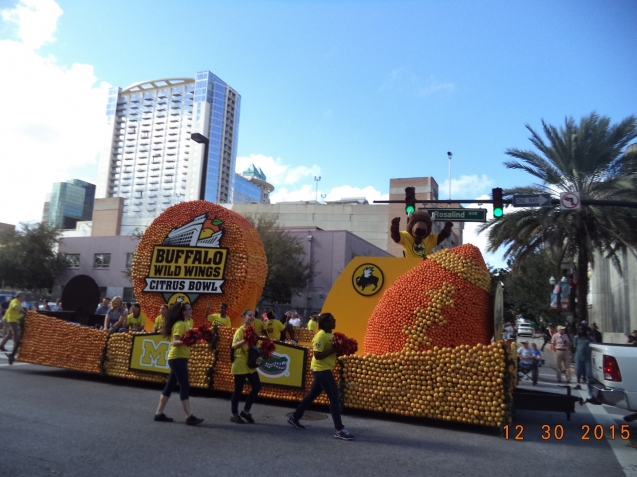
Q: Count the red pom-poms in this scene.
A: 6